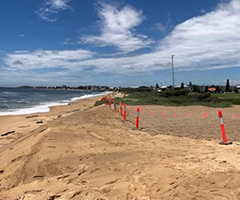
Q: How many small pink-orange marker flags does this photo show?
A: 7